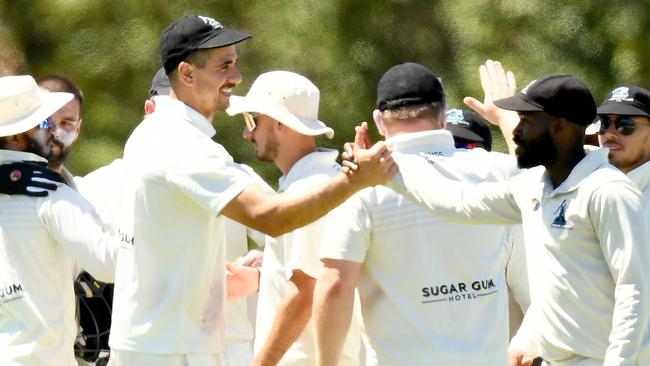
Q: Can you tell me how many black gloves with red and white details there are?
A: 1